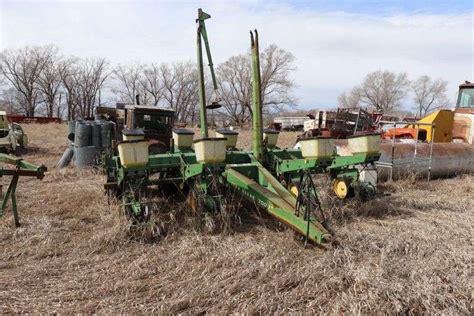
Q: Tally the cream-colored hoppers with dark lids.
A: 8